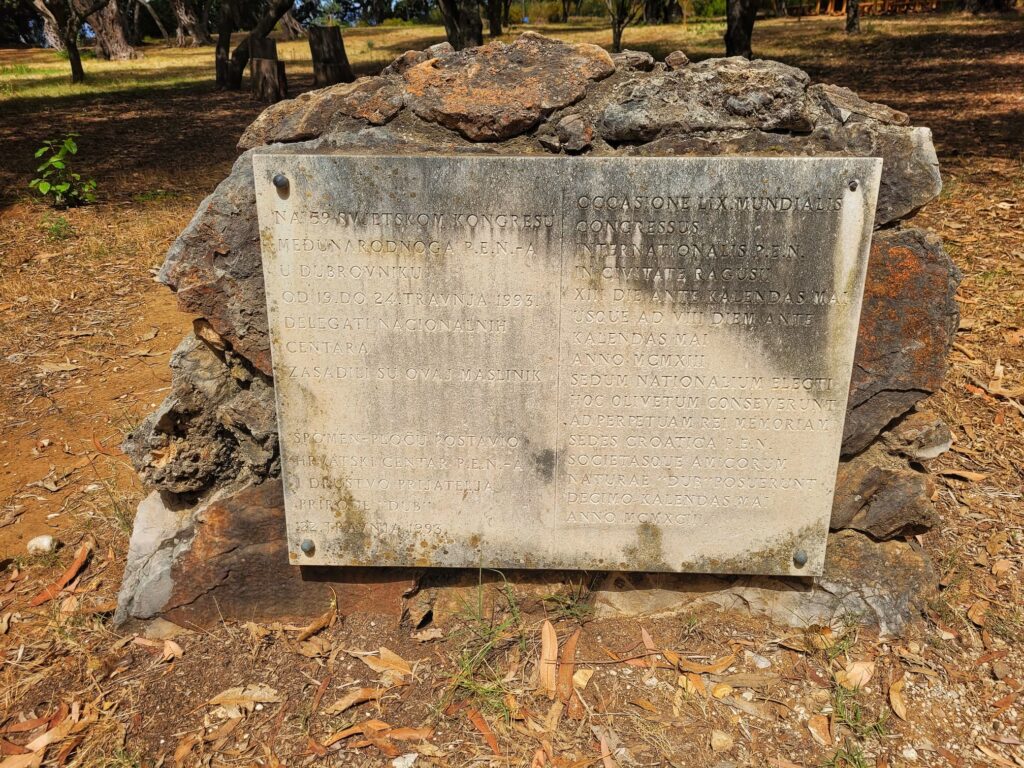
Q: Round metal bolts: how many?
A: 3